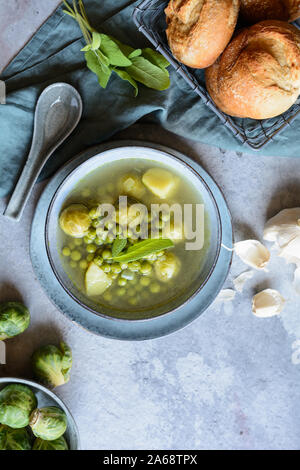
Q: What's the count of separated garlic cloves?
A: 2